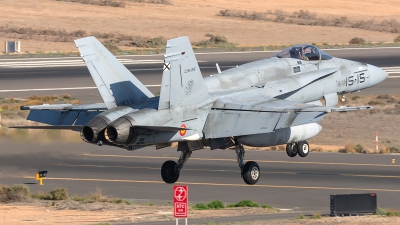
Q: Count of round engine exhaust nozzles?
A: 2